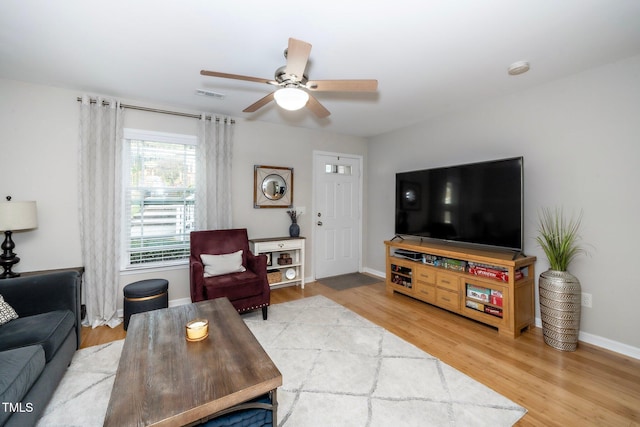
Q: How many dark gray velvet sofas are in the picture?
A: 1